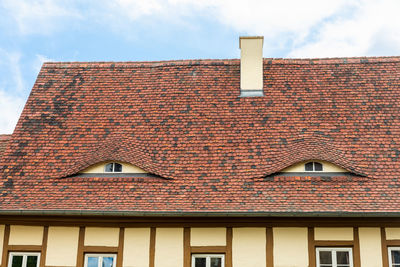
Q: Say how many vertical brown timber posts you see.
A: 11